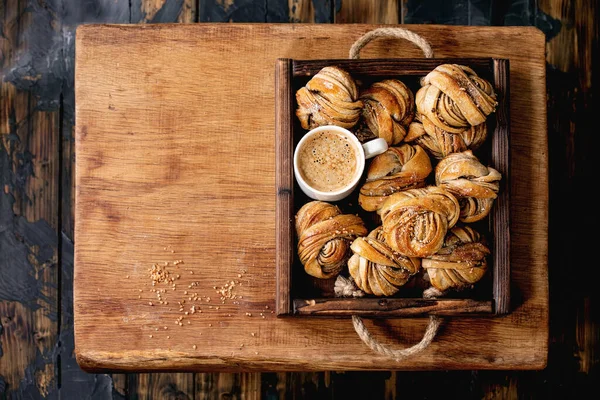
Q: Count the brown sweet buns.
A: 10